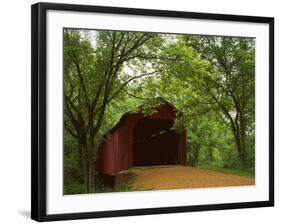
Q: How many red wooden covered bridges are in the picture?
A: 1